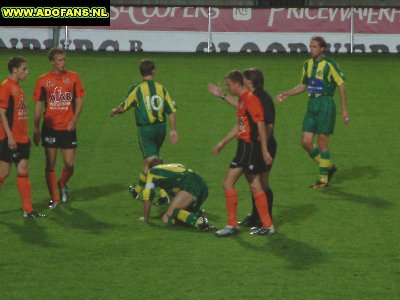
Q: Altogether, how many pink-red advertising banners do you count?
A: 1